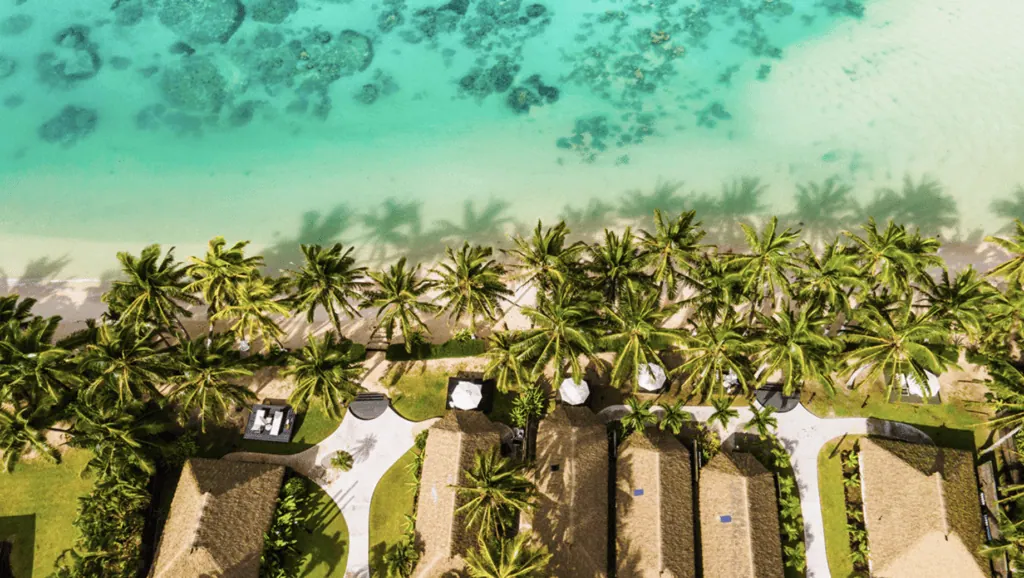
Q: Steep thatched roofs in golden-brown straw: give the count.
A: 6